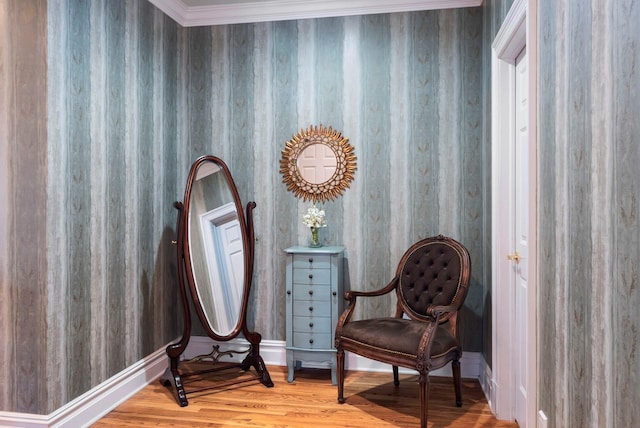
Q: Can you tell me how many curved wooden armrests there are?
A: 2